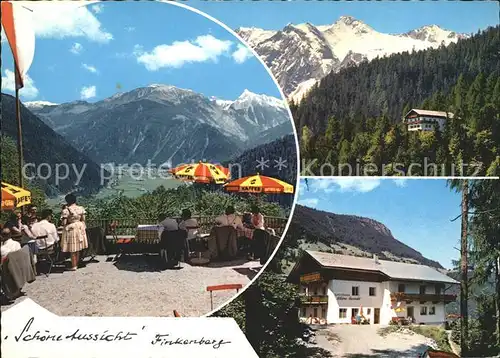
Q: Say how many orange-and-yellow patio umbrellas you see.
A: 3